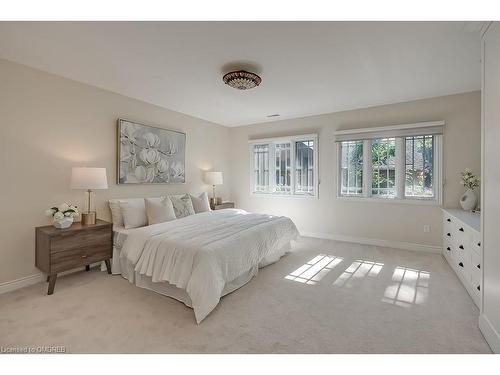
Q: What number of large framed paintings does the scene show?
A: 1